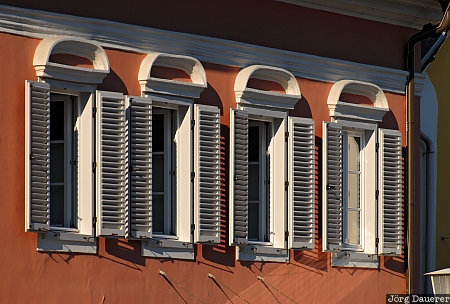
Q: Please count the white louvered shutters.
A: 8